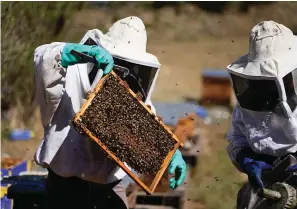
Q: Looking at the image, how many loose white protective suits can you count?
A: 2